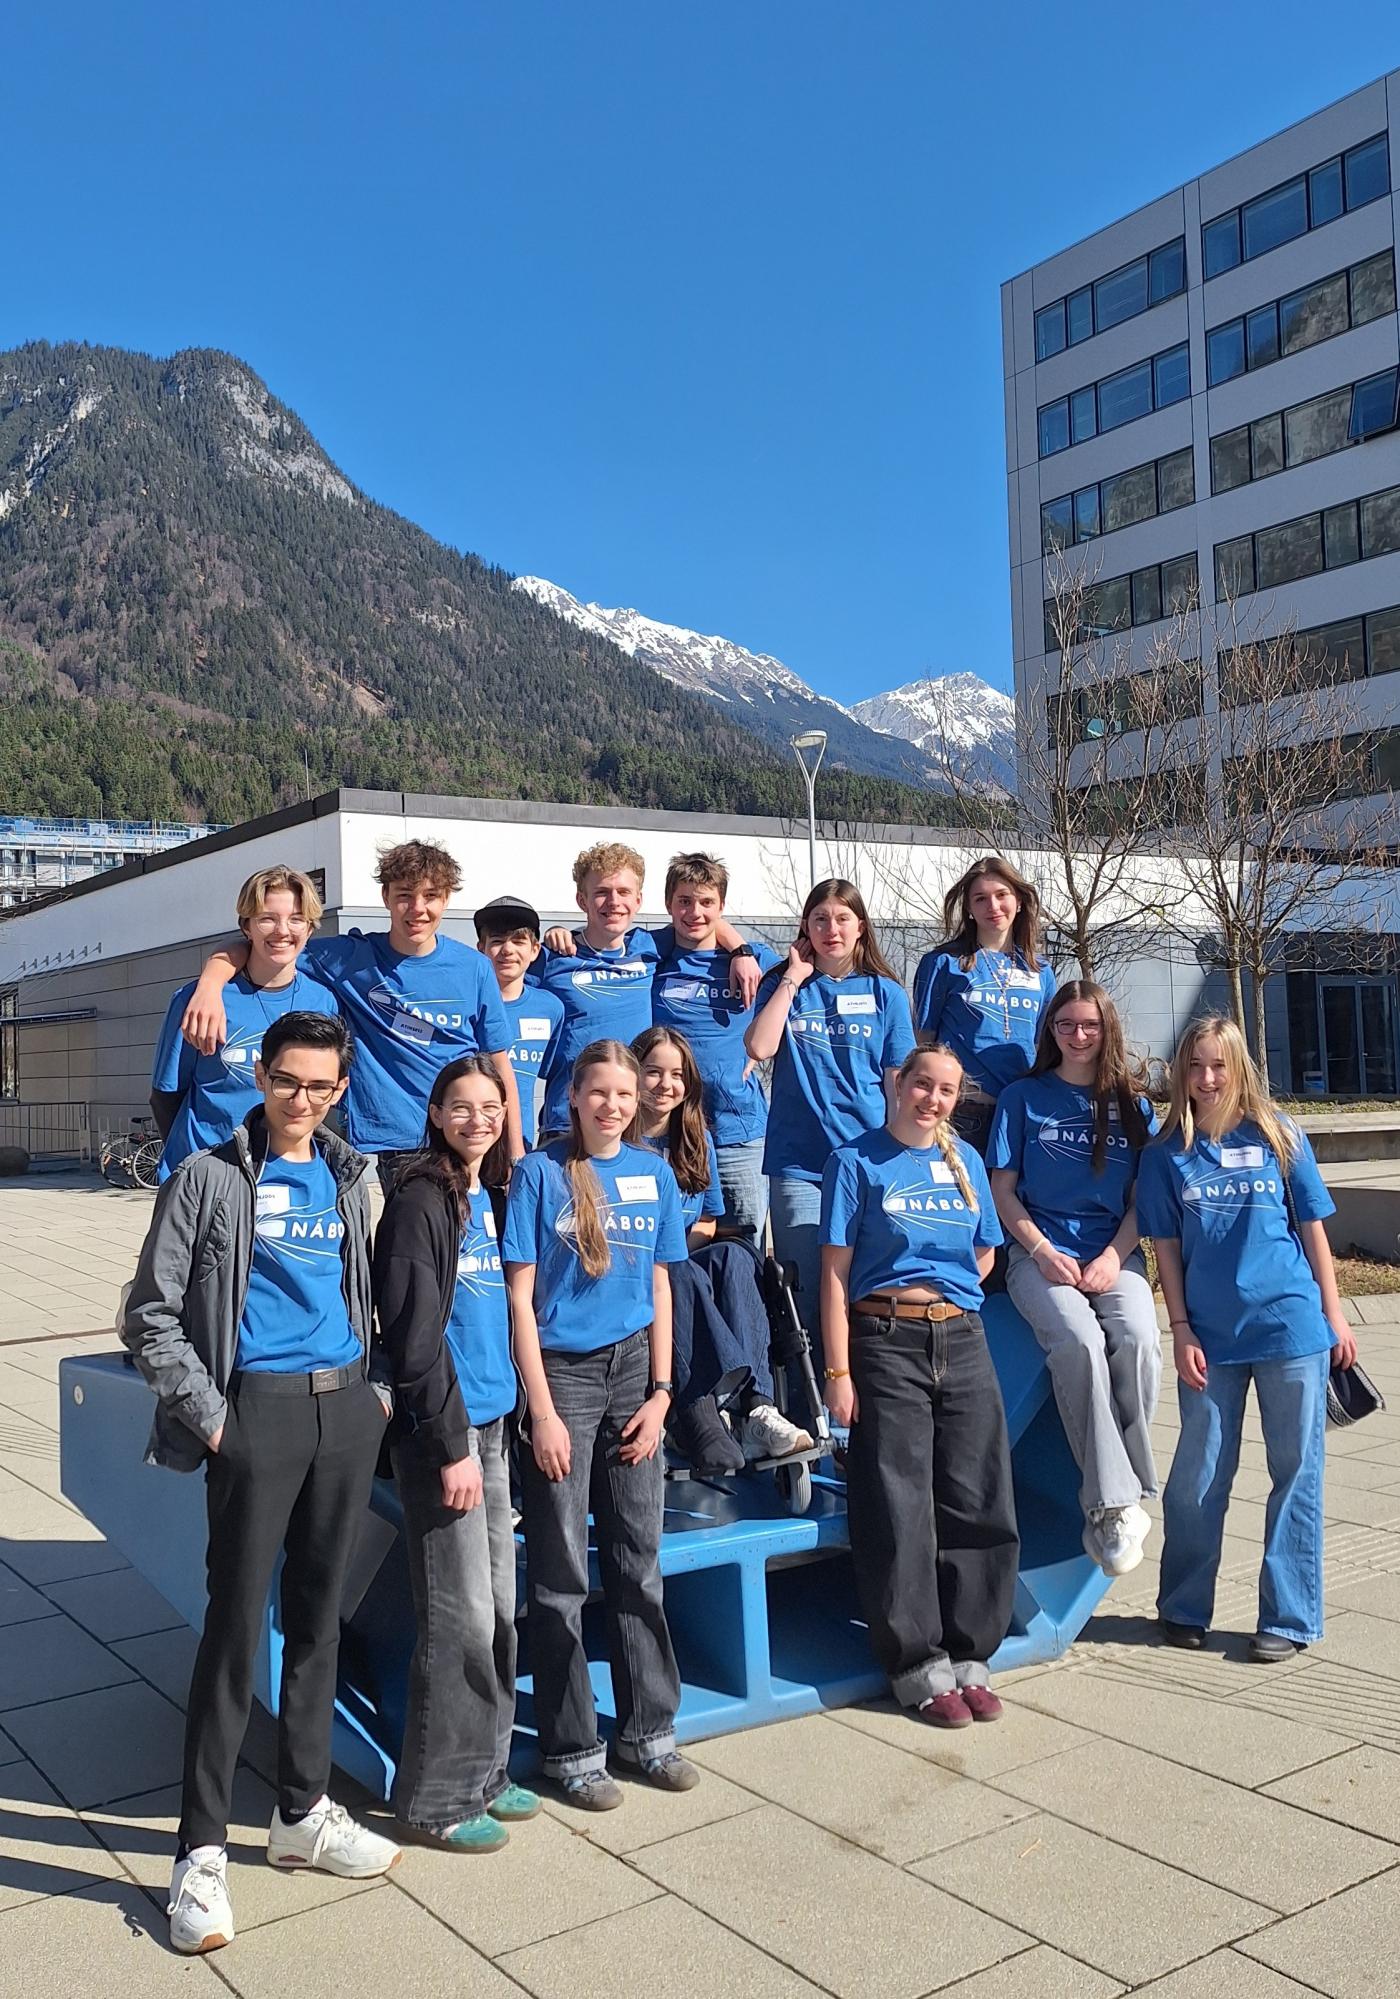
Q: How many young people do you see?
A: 14